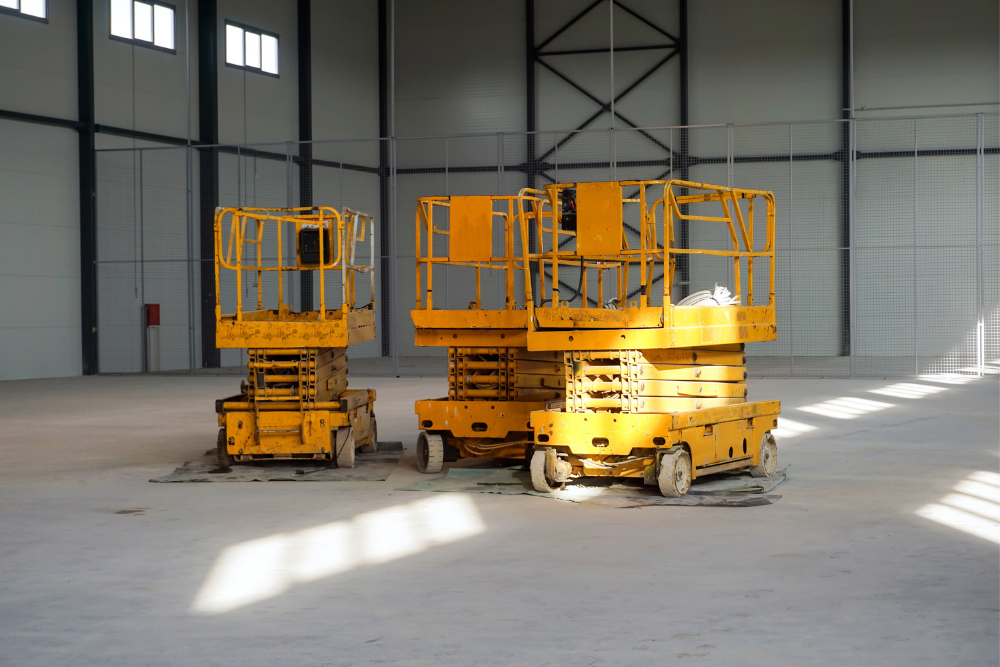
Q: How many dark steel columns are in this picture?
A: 7